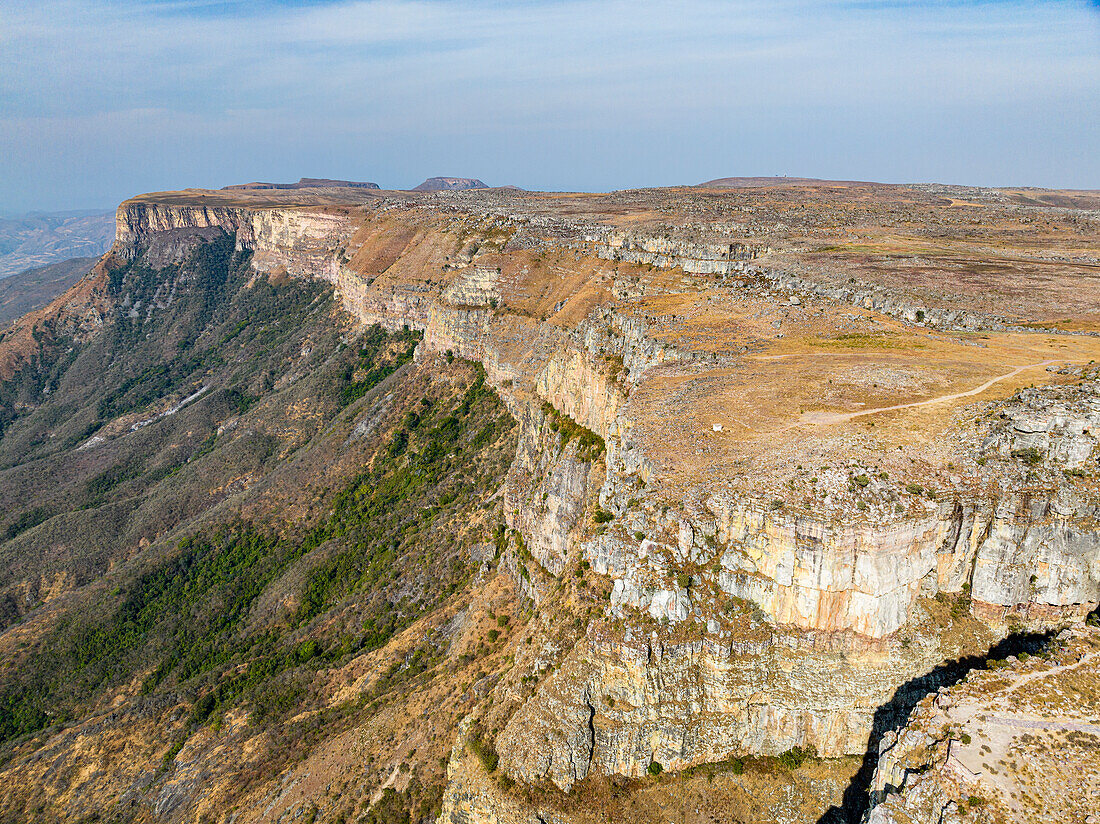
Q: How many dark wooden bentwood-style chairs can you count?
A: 0